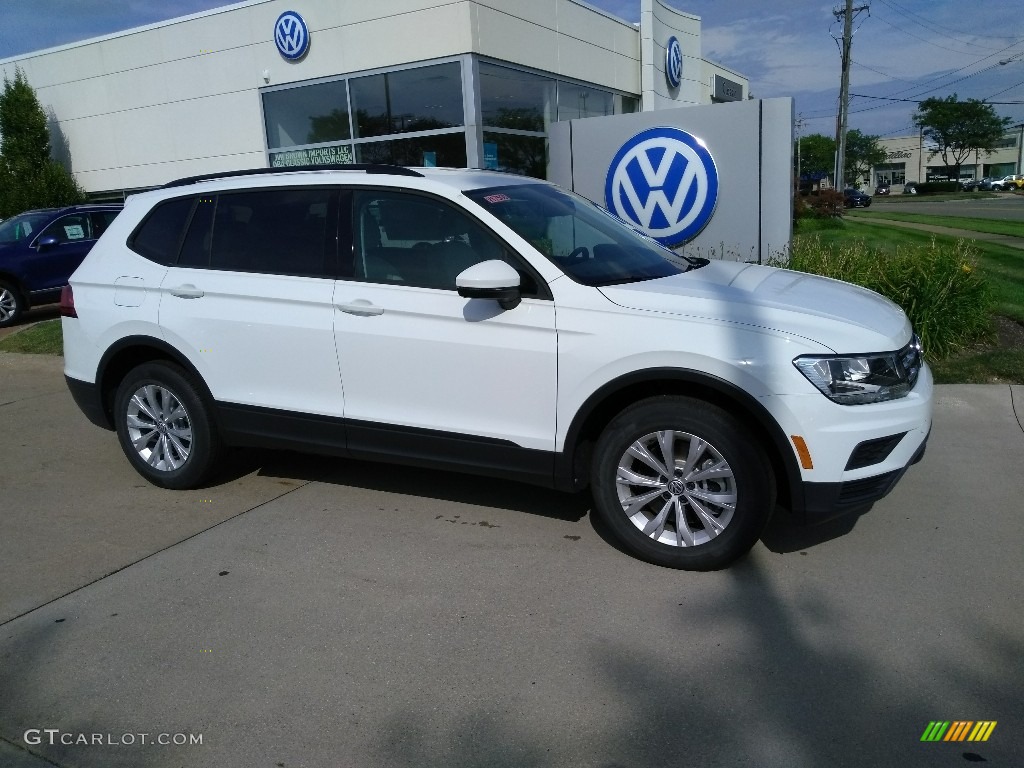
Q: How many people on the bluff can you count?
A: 0